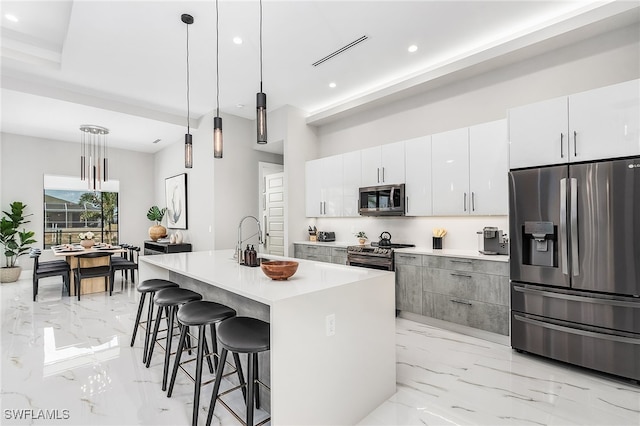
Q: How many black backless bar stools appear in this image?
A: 4